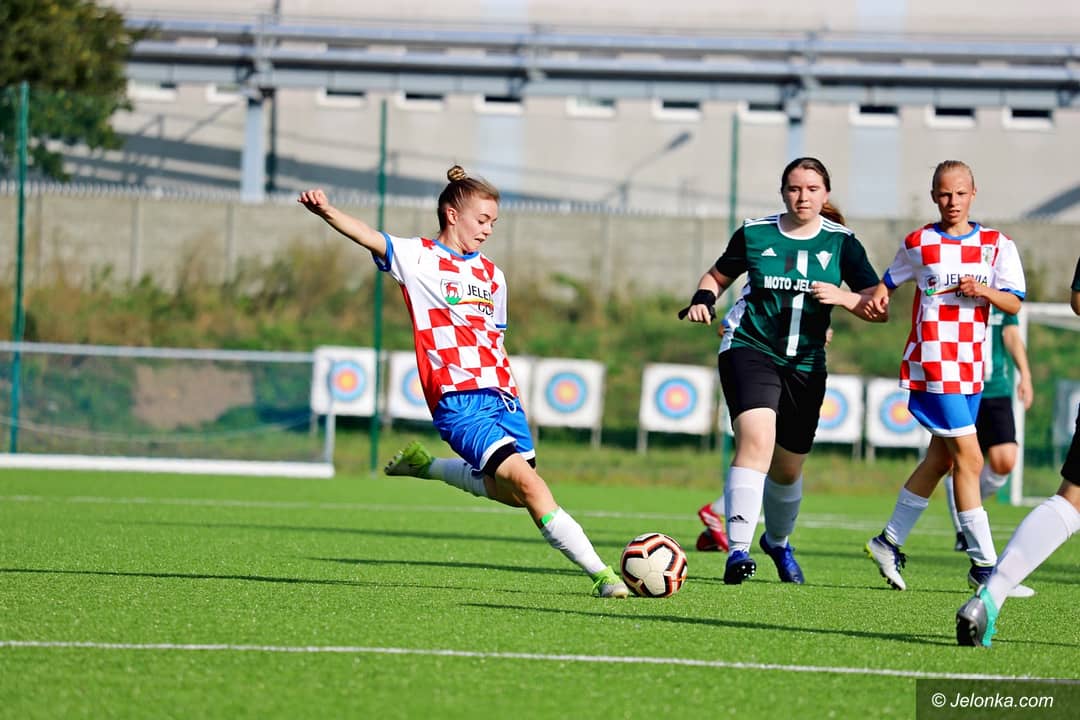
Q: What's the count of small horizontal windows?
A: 11